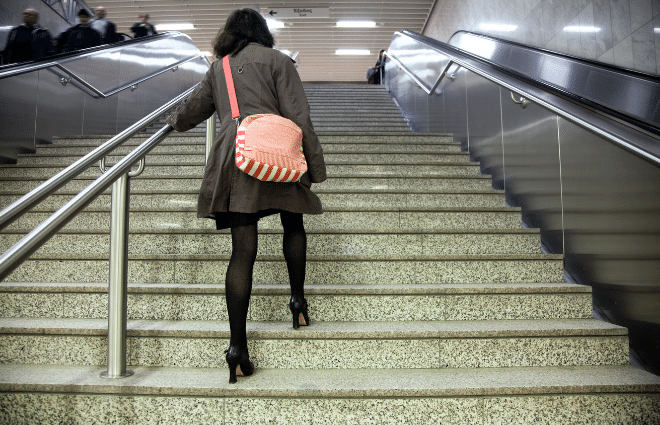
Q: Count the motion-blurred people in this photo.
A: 4